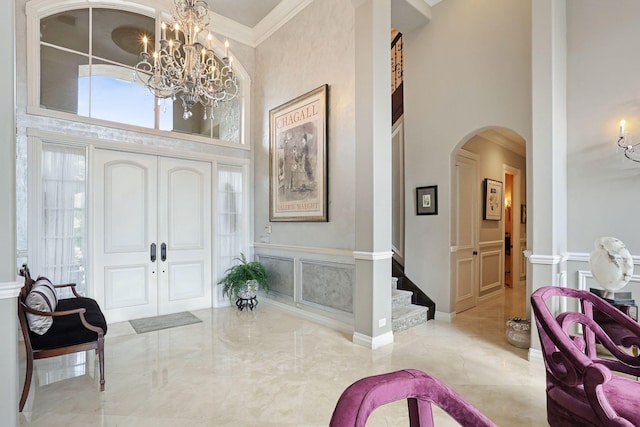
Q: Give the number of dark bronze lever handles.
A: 2